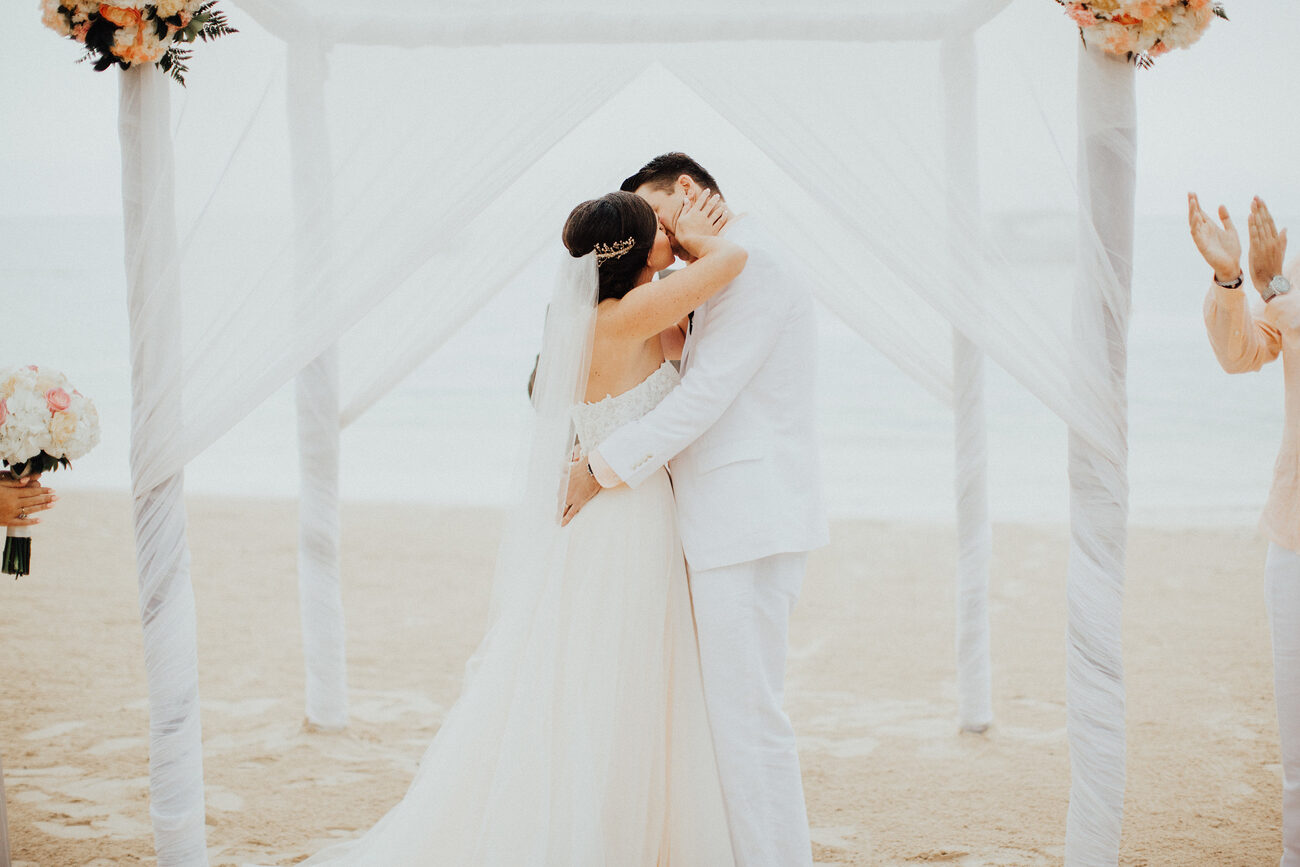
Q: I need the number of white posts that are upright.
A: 4